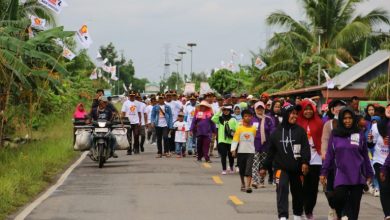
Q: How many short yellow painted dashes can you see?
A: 3